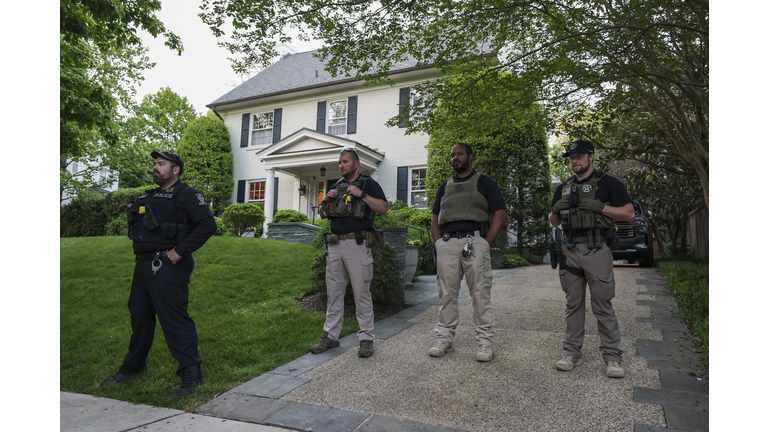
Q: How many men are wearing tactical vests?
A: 4